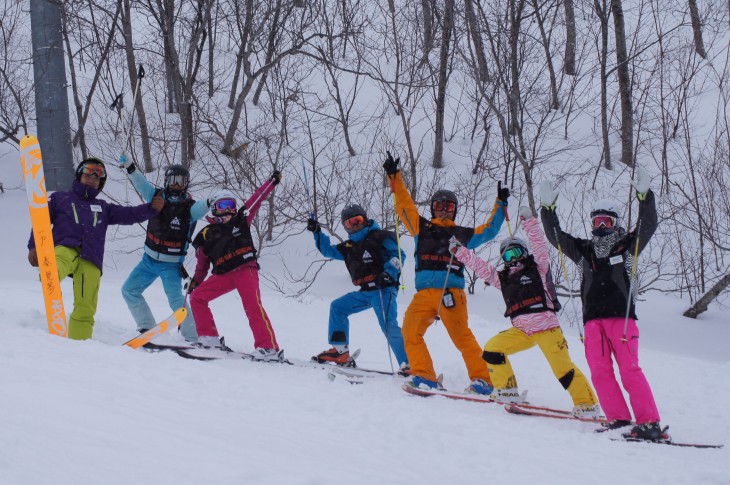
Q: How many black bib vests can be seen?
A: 5